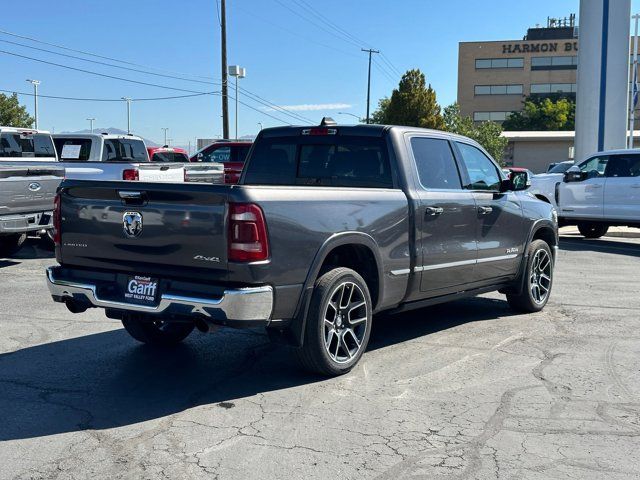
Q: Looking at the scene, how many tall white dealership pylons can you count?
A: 1